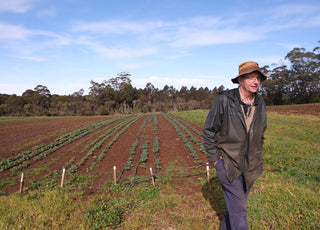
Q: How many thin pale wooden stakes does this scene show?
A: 5